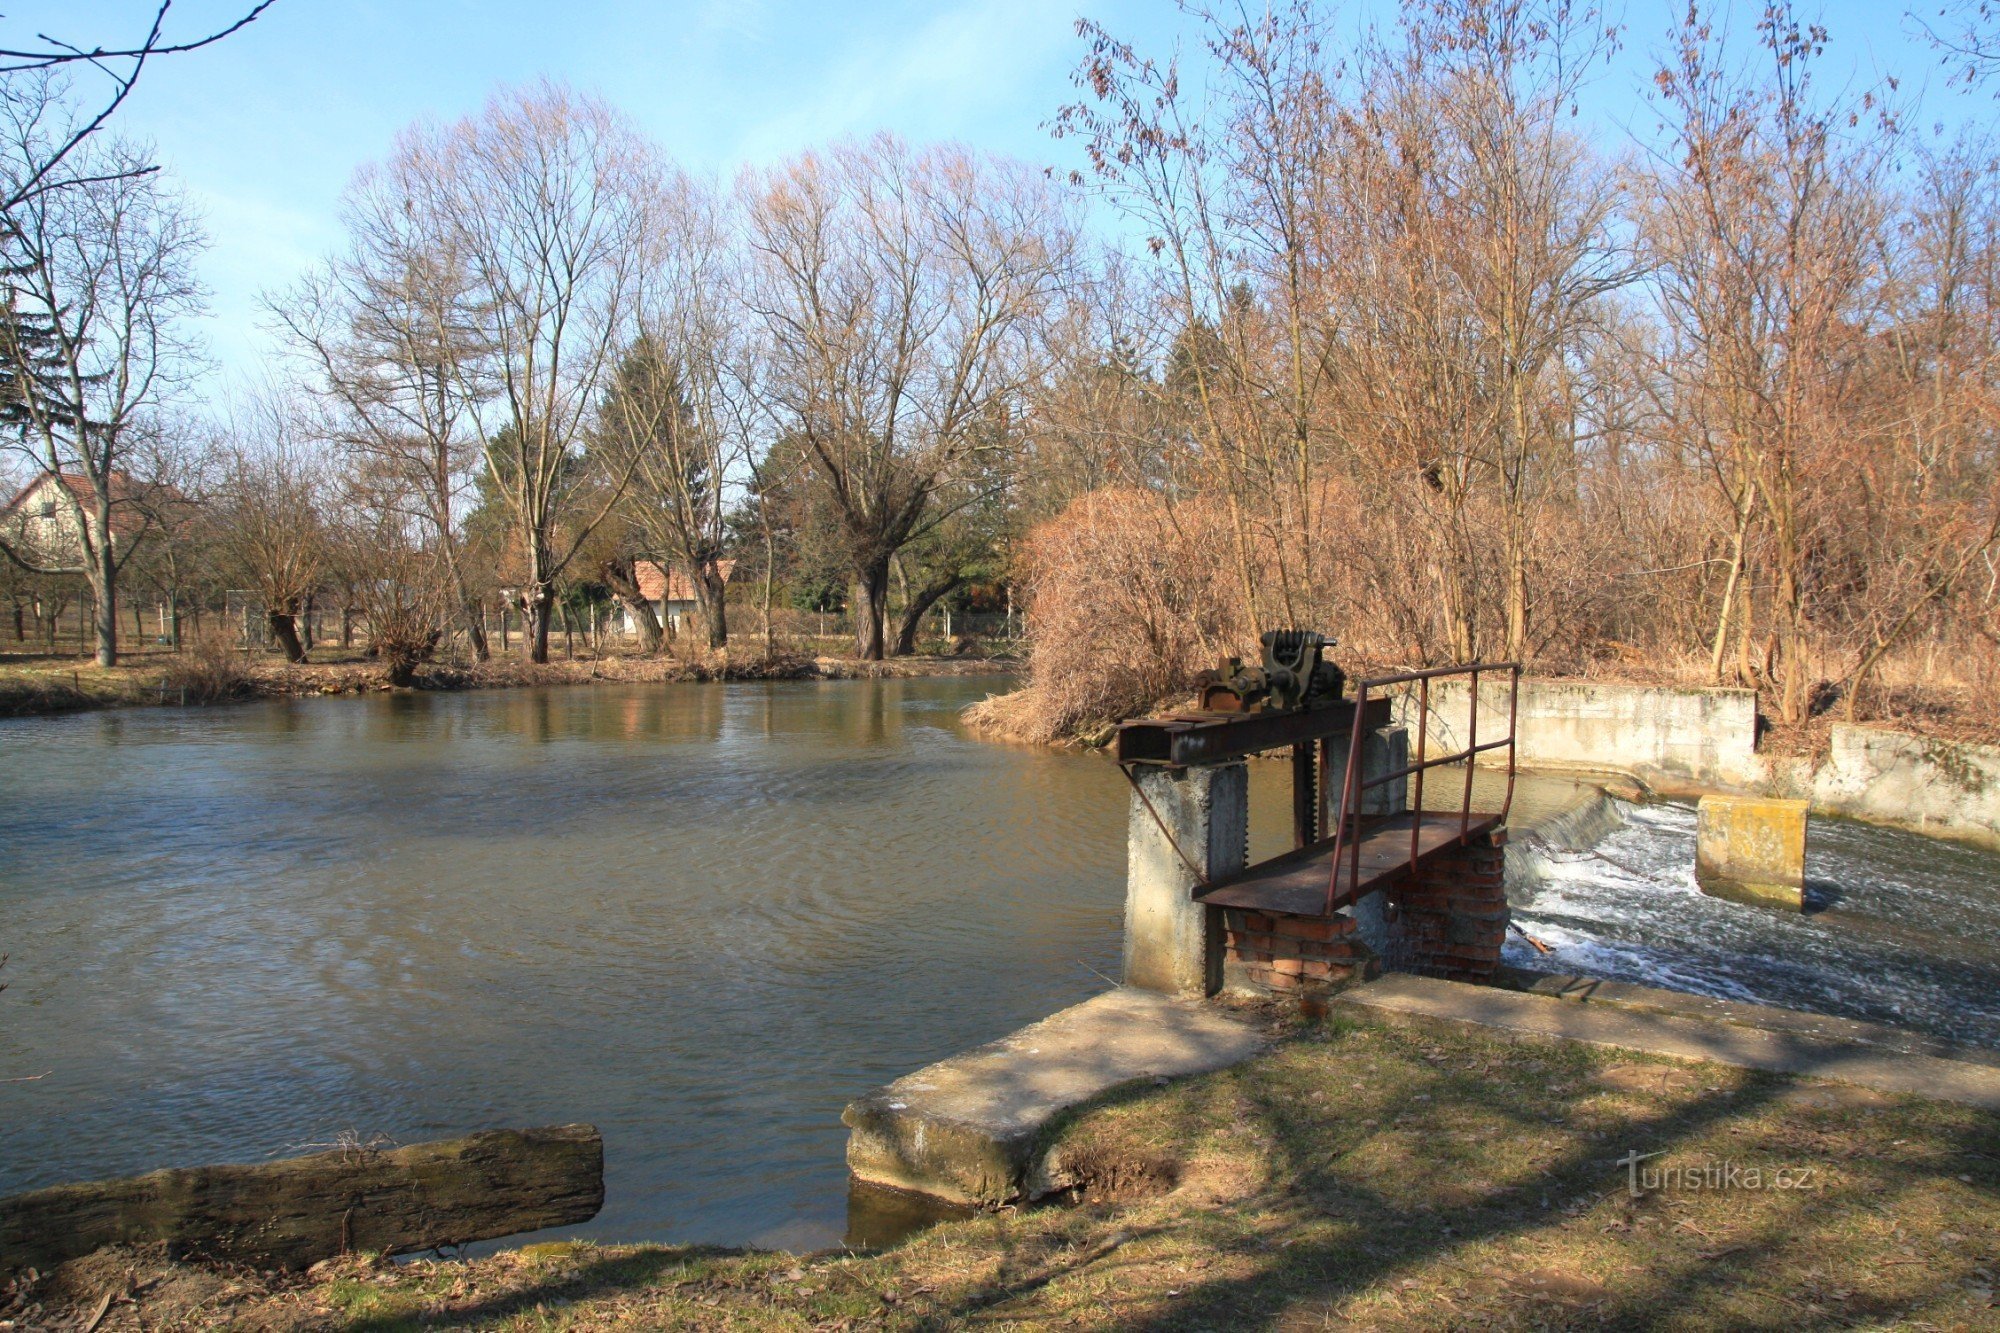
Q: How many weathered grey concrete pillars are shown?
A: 2